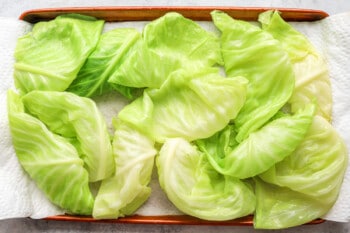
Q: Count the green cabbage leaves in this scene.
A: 12